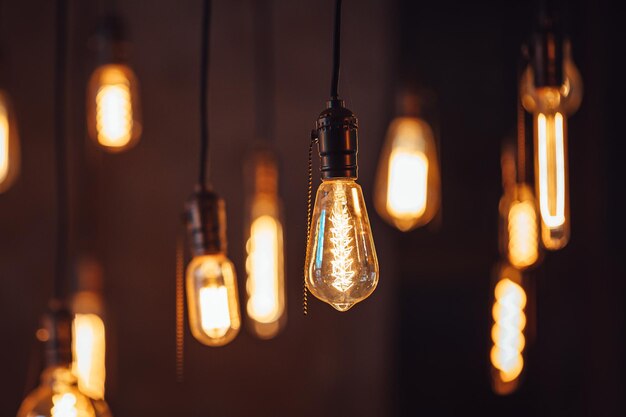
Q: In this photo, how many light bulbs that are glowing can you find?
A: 11